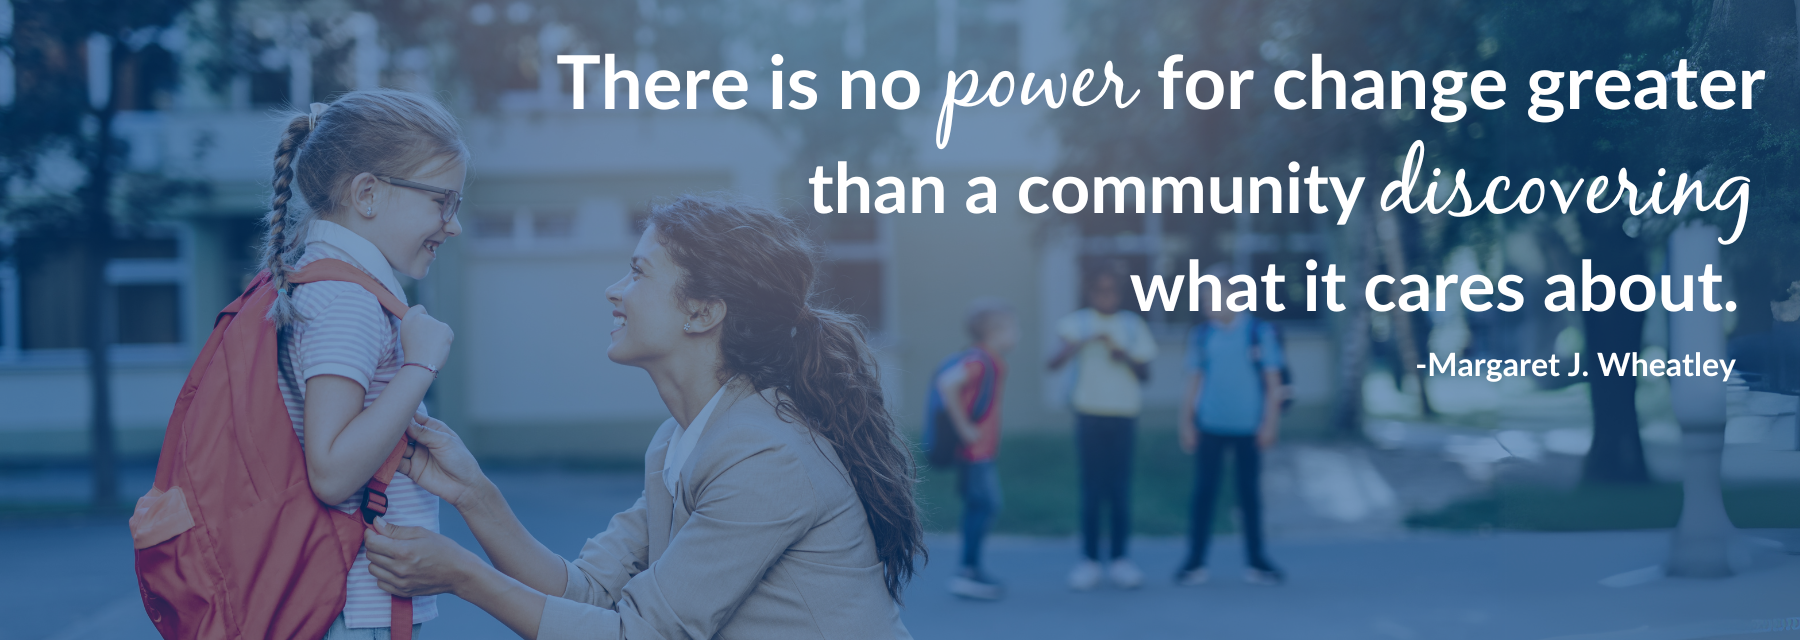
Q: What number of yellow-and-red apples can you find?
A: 0